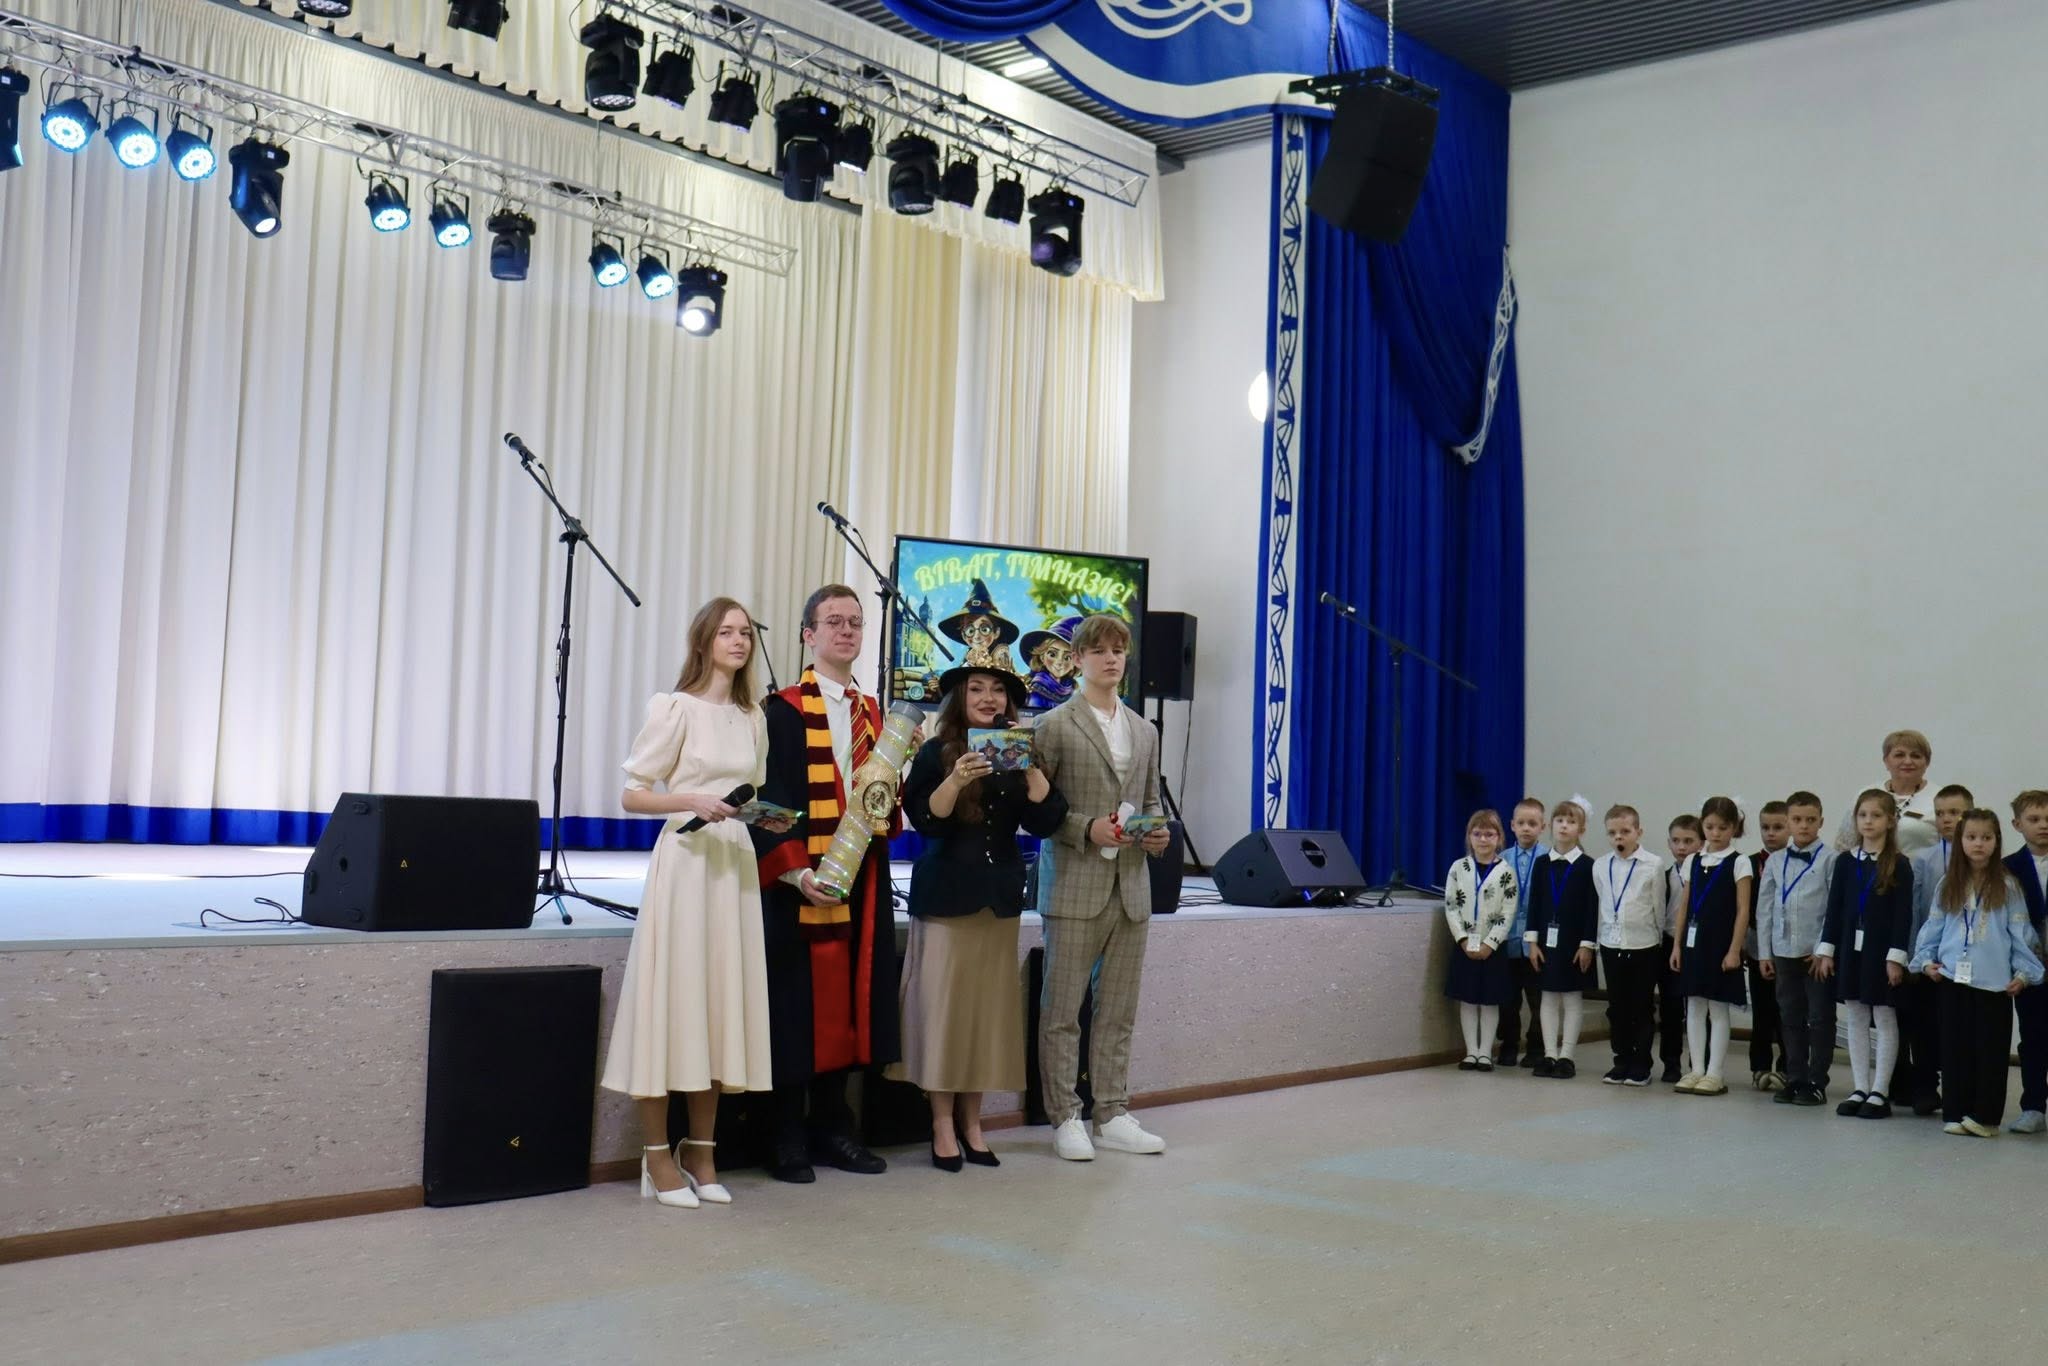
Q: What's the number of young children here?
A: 12